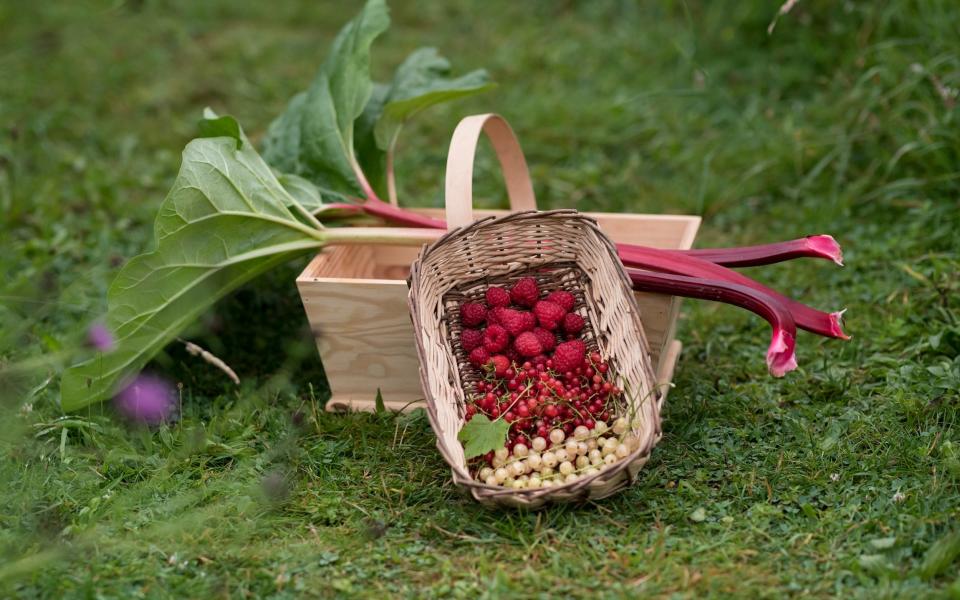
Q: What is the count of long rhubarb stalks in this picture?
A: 3